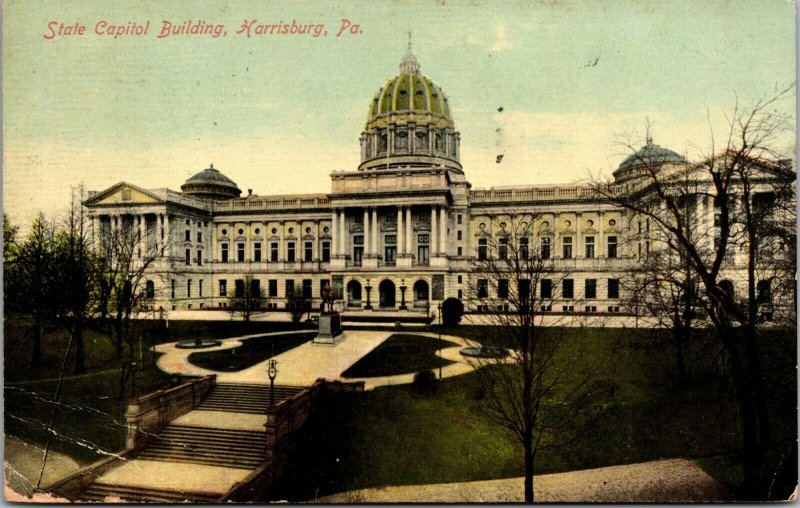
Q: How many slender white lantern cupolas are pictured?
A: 1